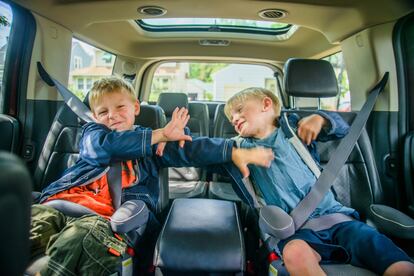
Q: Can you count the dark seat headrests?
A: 2